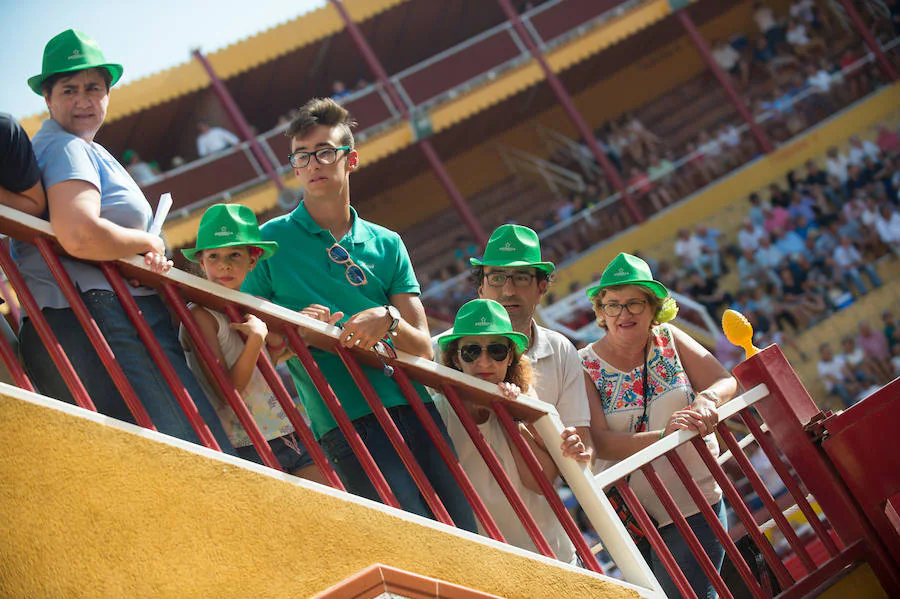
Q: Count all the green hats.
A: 5